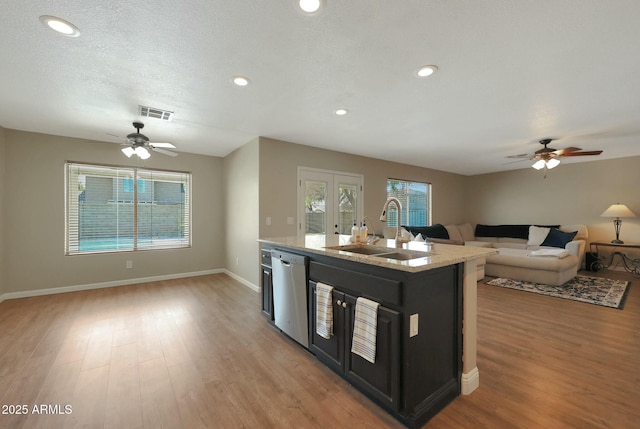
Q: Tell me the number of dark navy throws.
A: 2